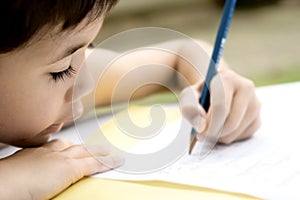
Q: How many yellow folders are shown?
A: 1